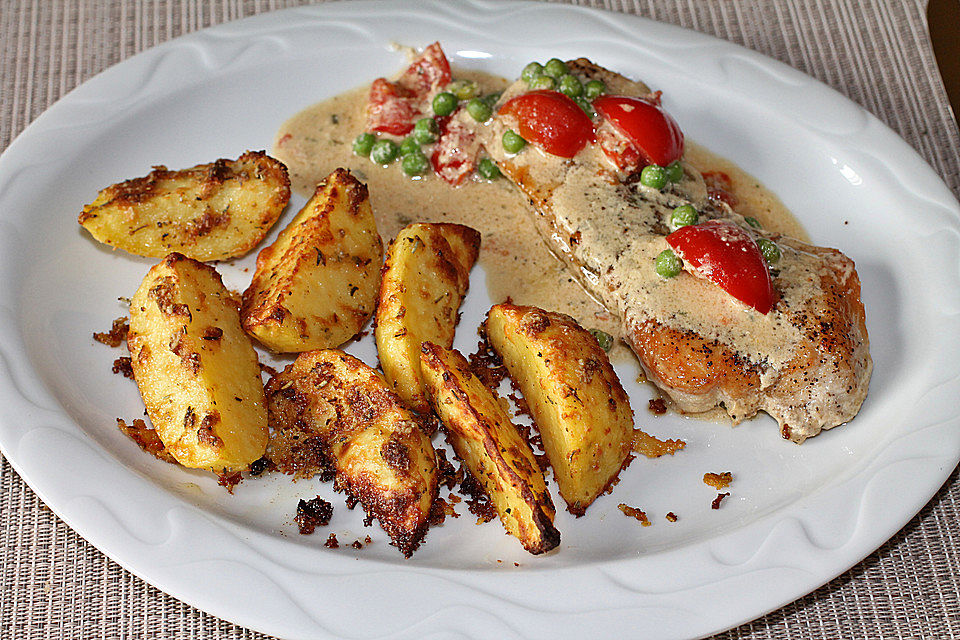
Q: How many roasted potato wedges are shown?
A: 7